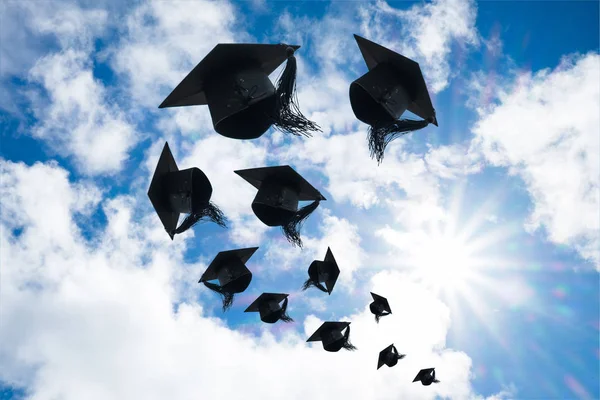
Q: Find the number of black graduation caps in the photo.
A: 11